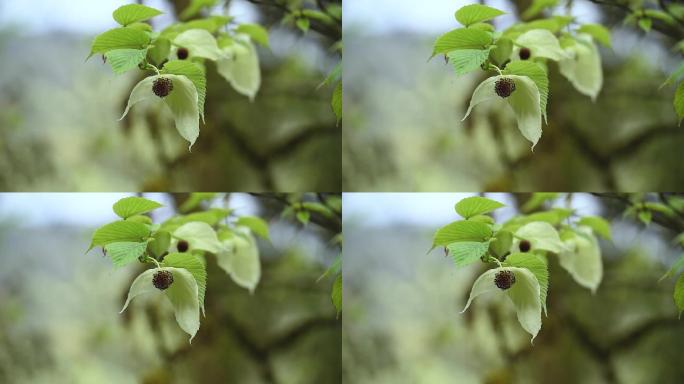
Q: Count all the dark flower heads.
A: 8